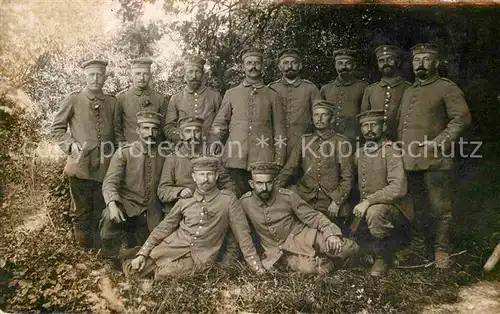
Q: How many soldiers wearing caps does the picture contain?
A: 14